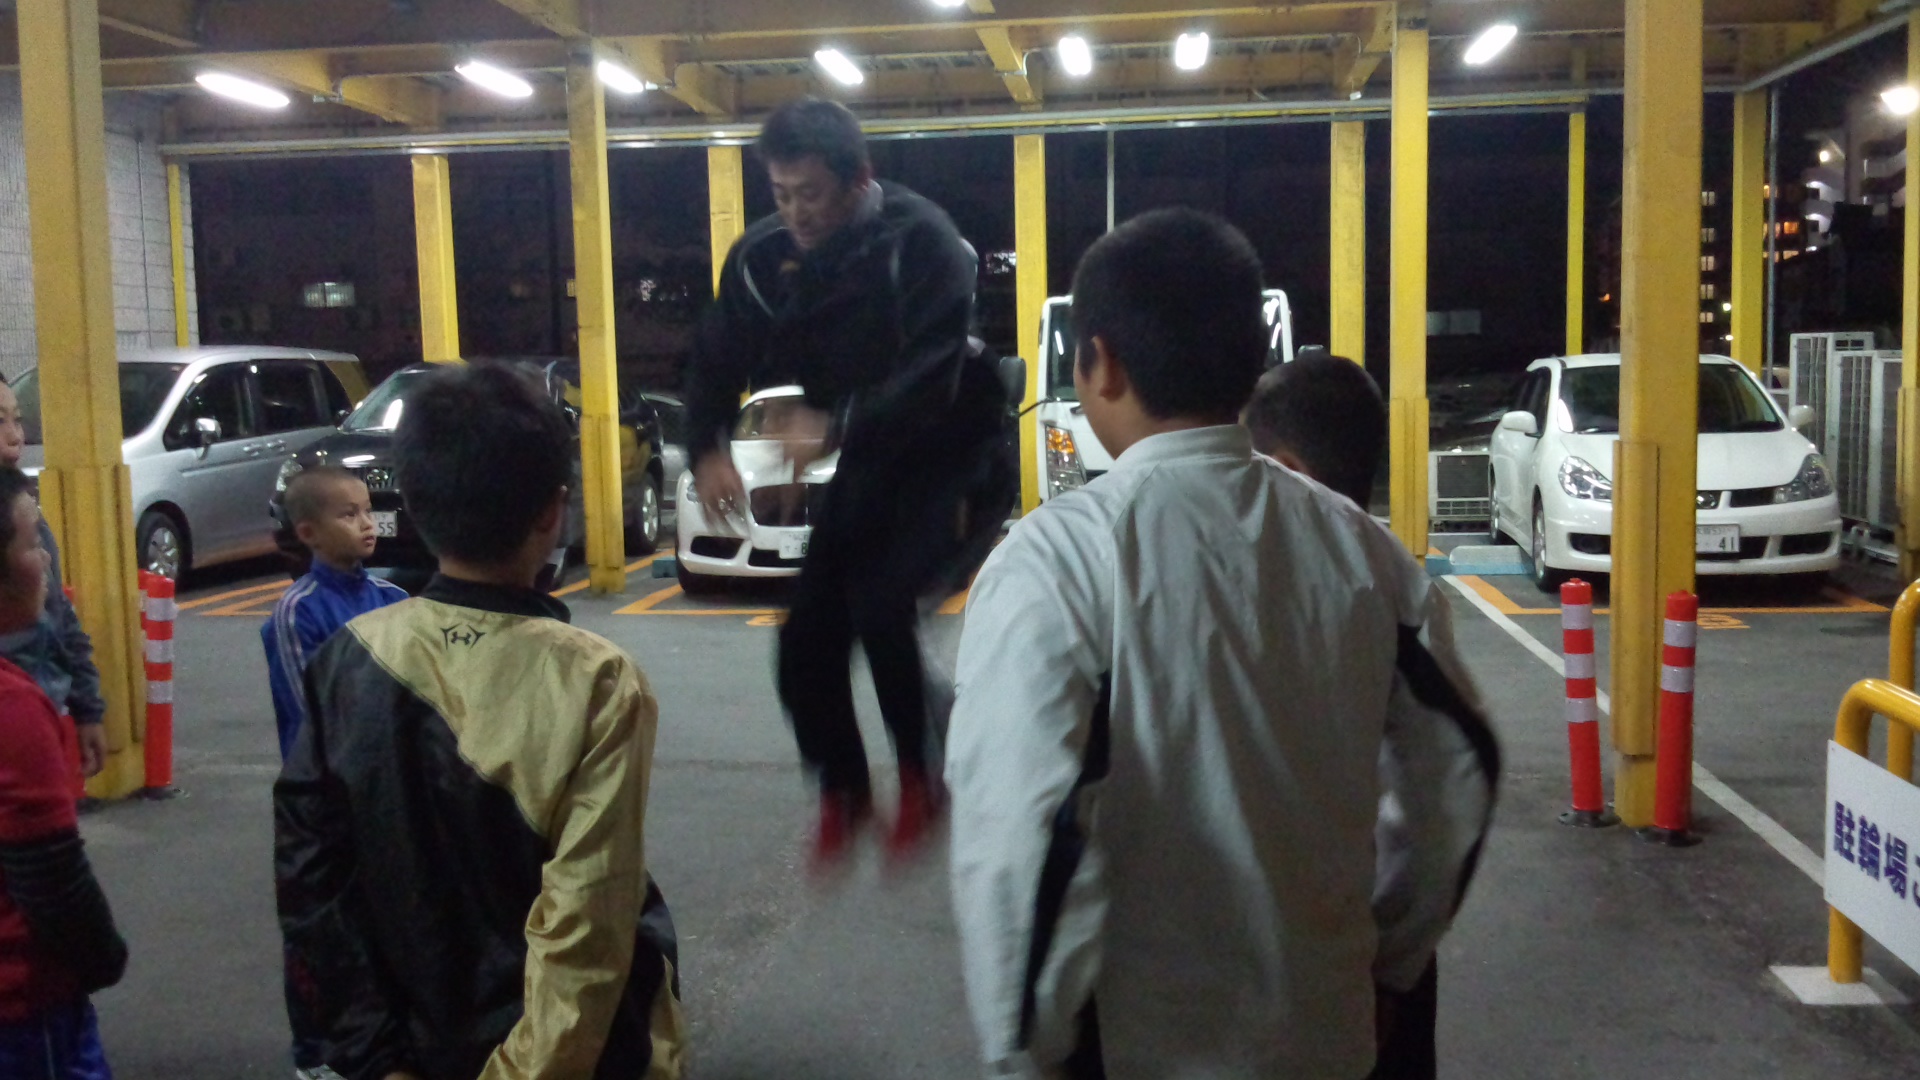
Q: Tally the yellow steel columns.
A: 12